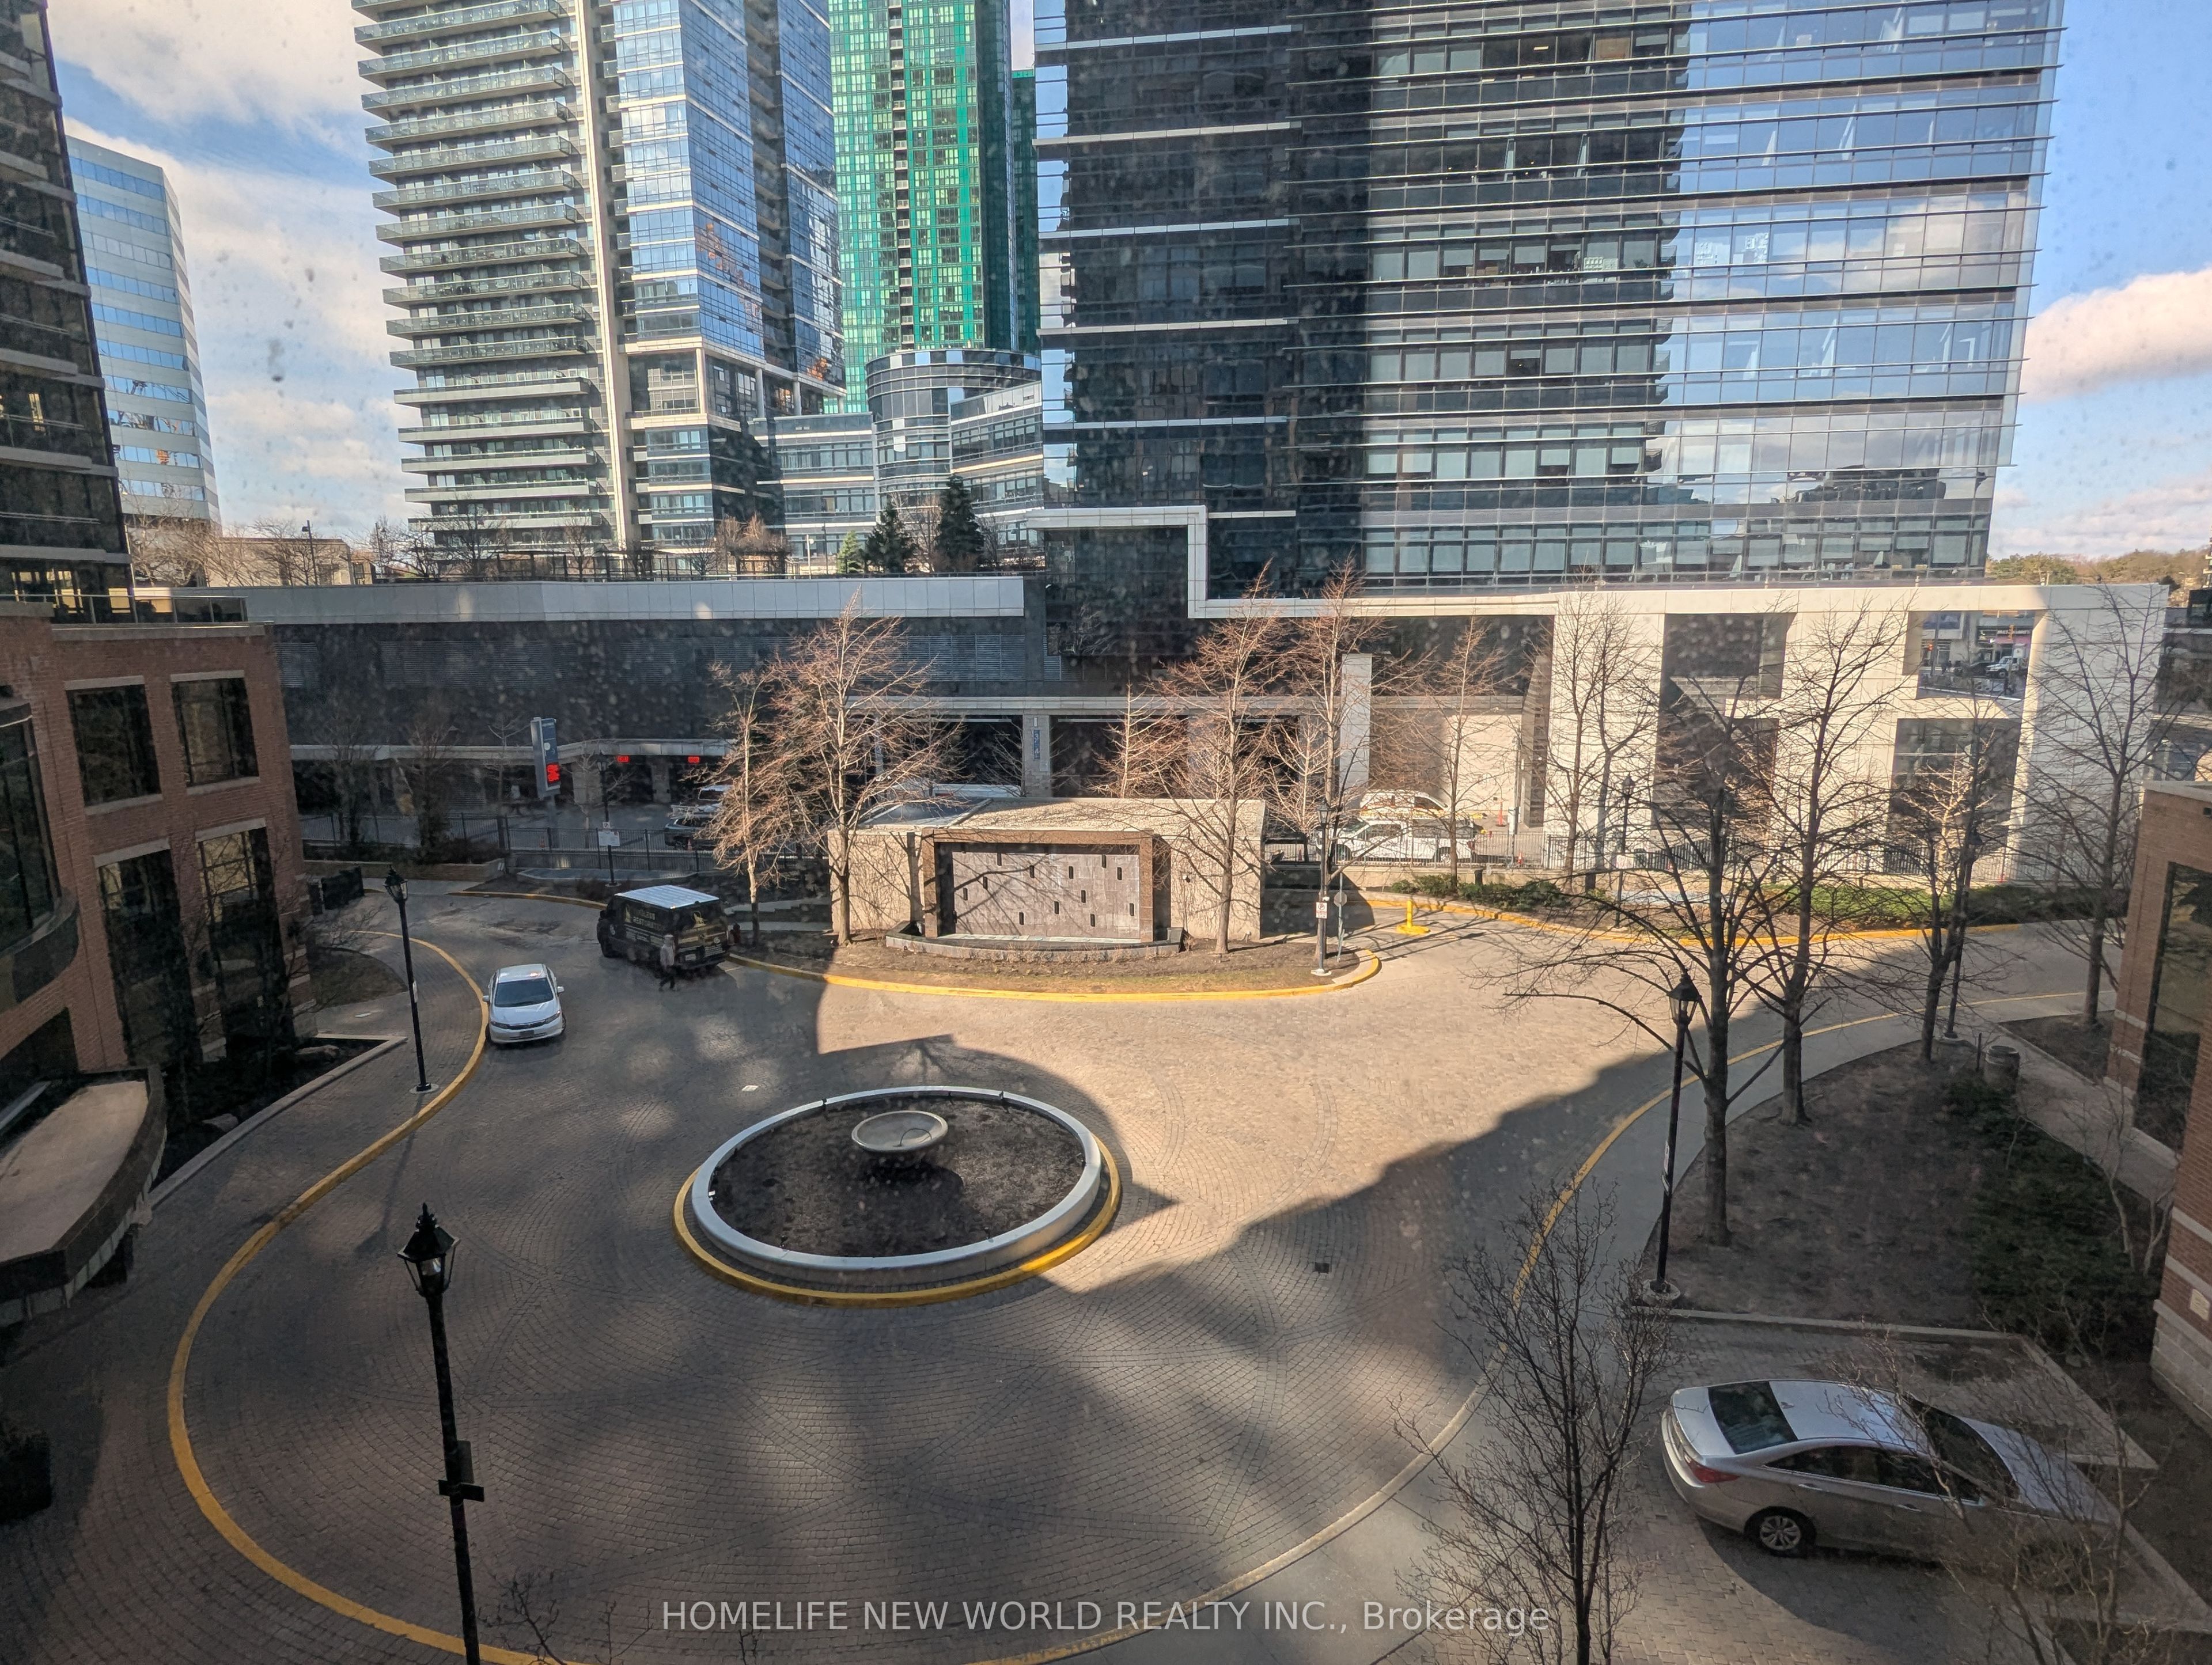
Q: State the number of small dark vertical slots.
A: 12